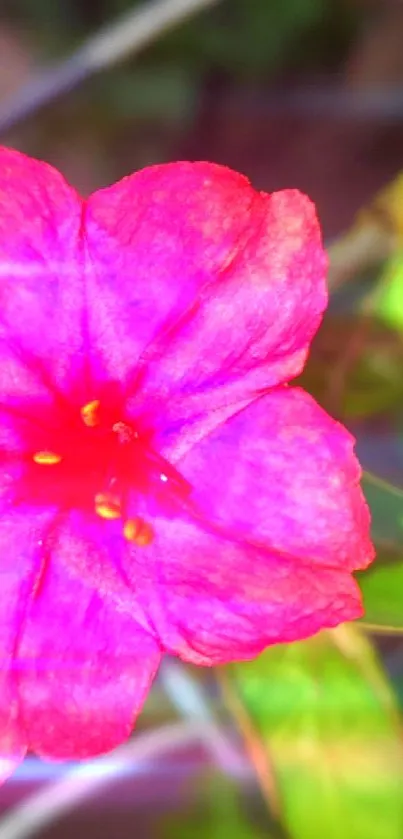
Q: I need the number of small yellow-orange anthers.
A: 4